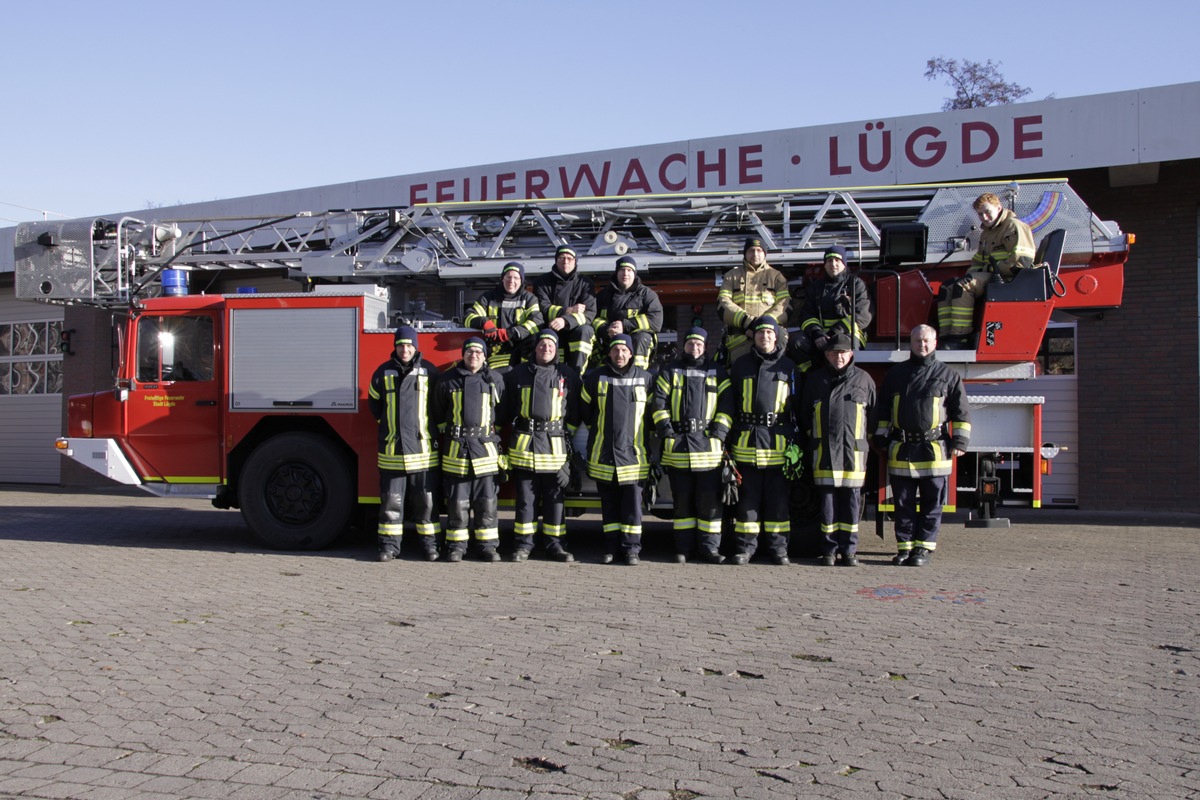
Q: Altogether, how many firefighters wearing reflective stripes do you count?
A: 14